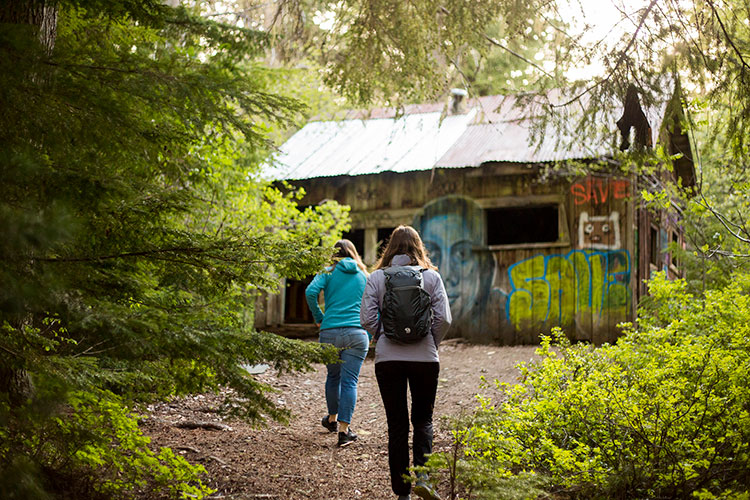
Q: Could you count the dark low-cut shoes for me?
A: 2